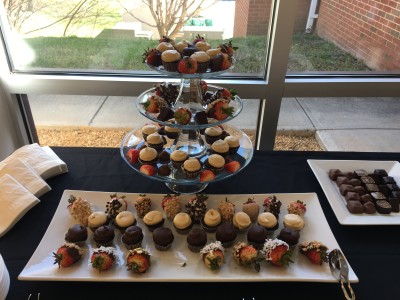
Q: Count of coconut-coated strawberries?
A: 3